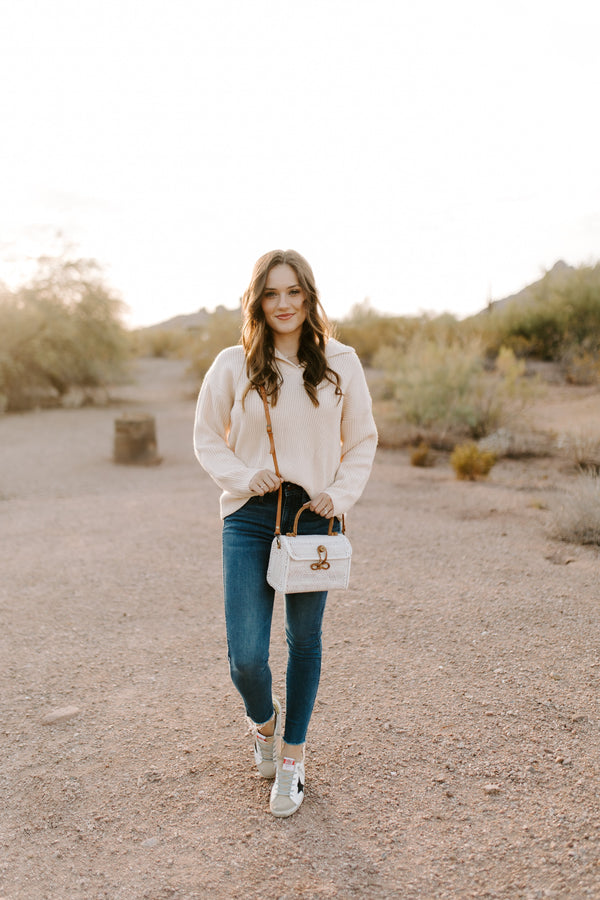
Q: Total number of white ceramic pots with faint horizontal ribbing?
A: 0